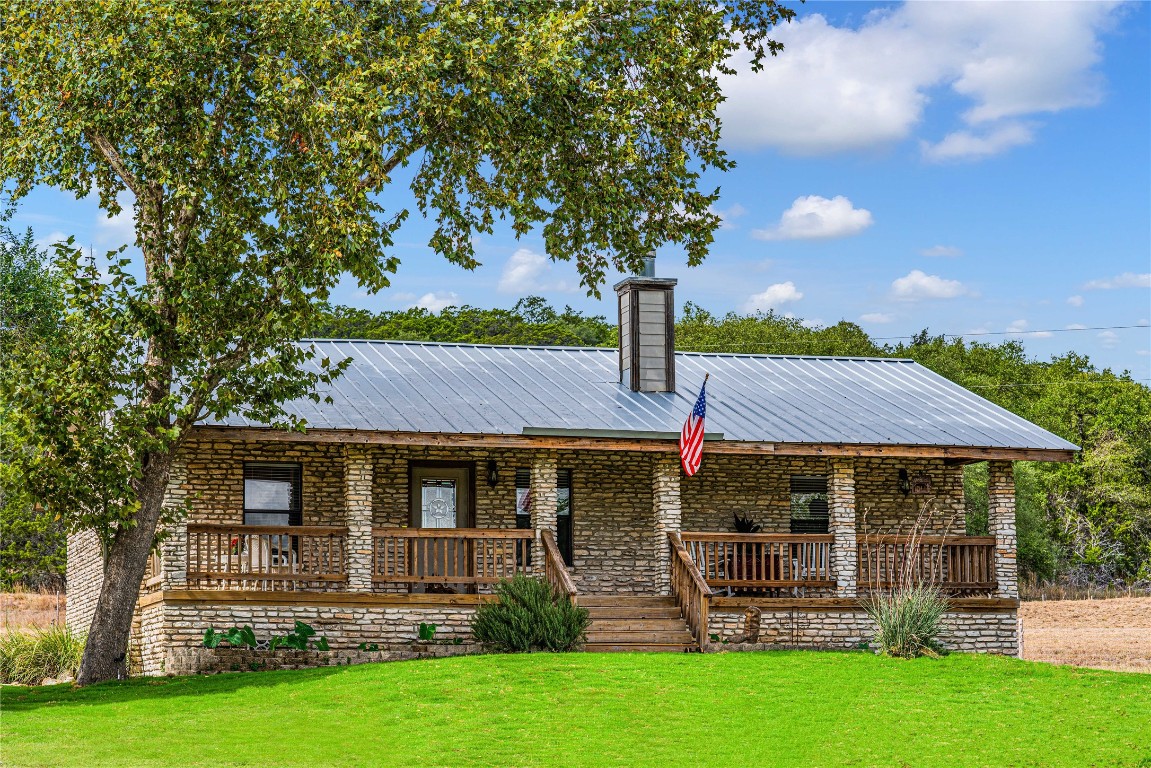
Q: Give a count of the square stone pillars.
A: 6